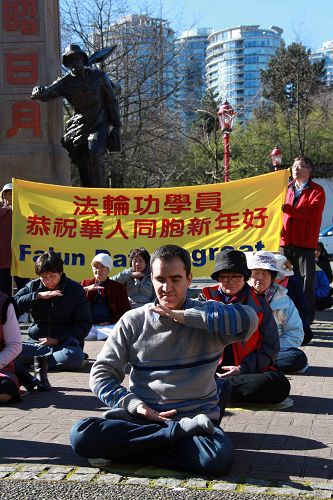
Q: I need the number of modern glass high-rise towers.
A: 4